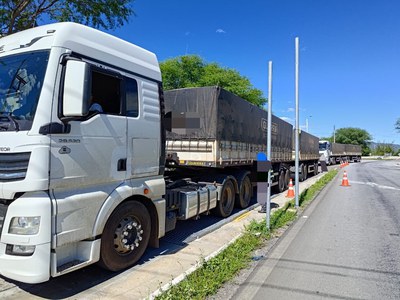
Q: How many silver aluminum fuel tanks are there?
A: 1